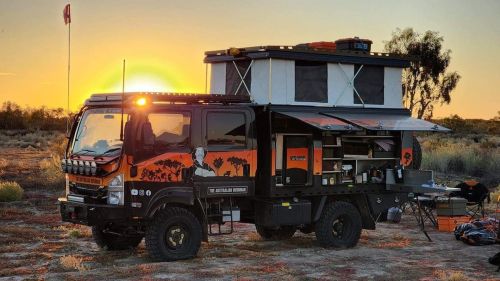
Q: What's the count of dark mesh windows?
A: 3